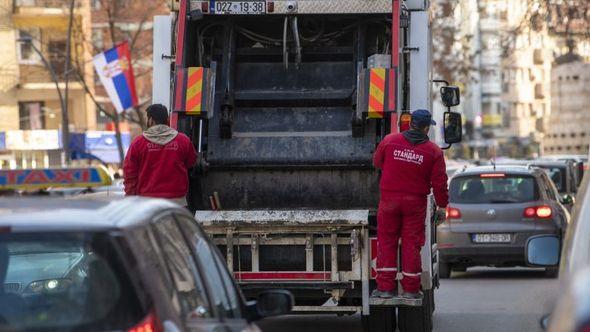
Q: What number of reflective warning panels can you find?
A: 2